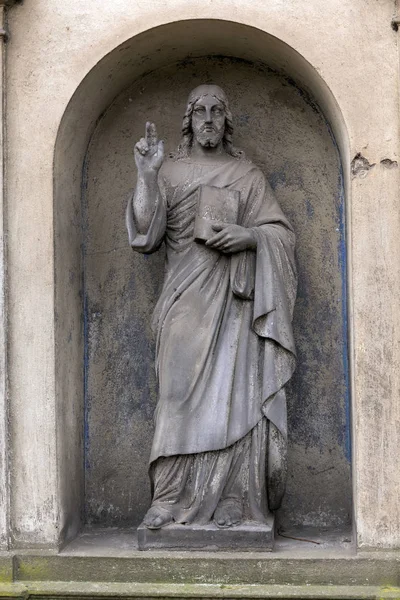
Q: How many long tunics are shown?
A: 1